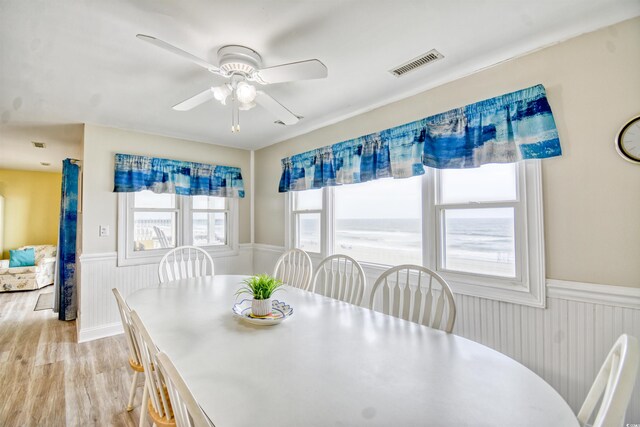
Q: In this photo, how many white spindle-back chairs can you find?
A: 8